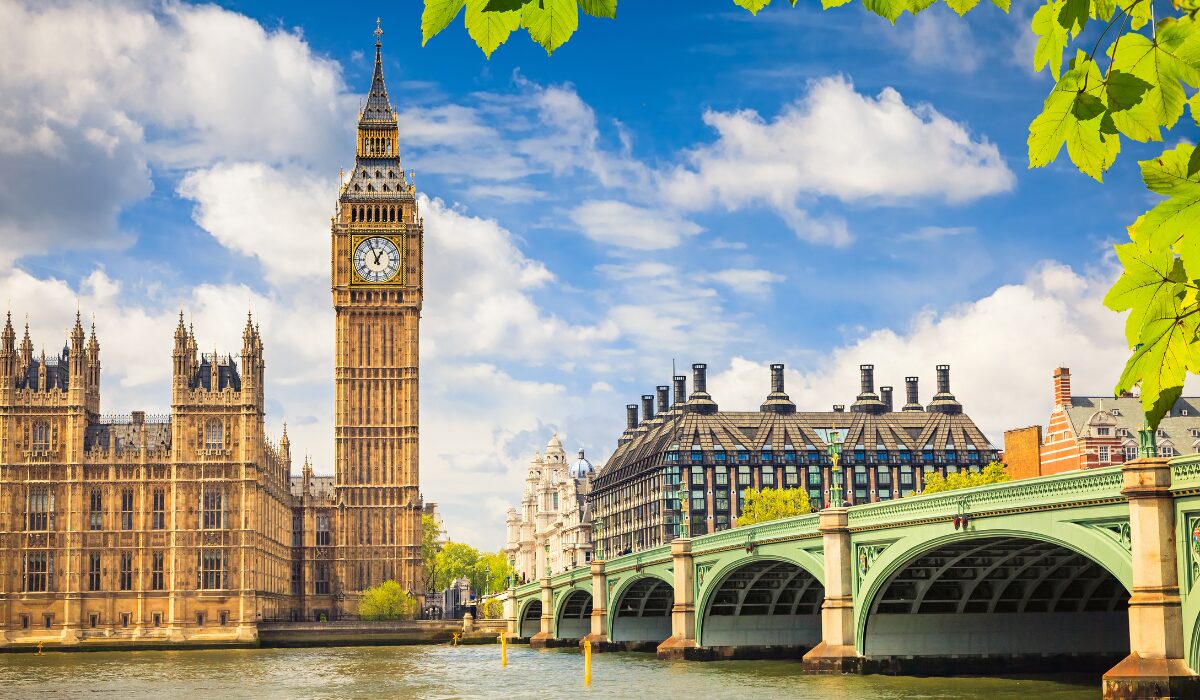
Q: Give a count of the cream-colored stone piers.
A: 6